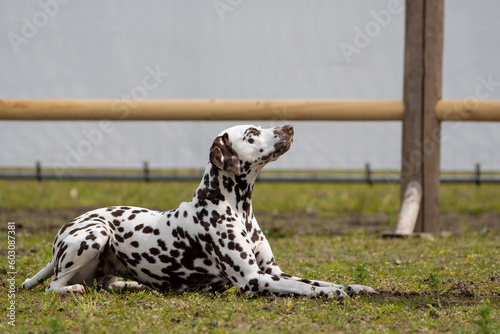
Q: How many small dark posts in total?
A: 4